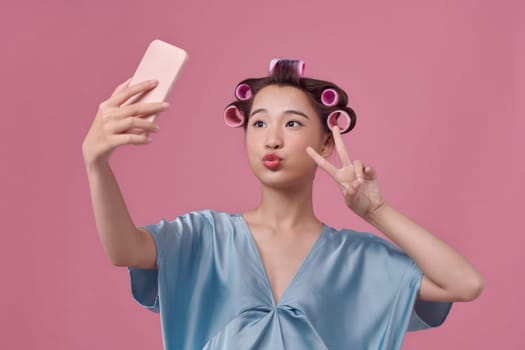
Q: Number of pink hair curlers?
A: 5